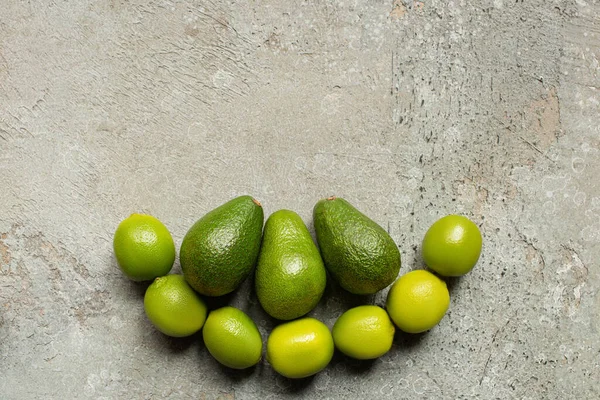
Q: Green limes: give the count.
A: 7